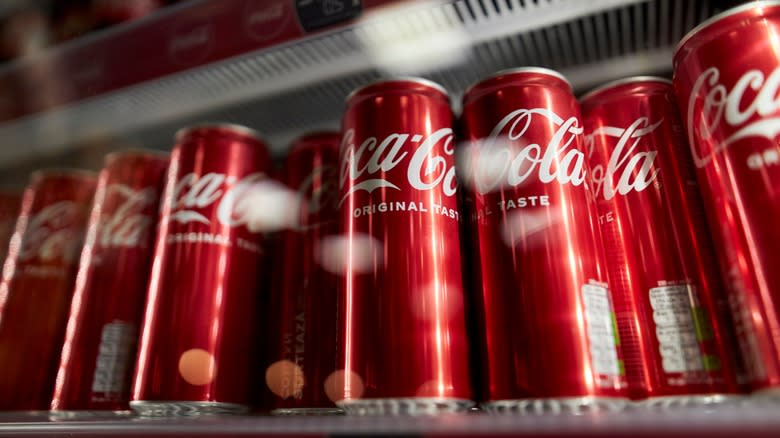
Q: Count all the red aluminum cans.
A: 9